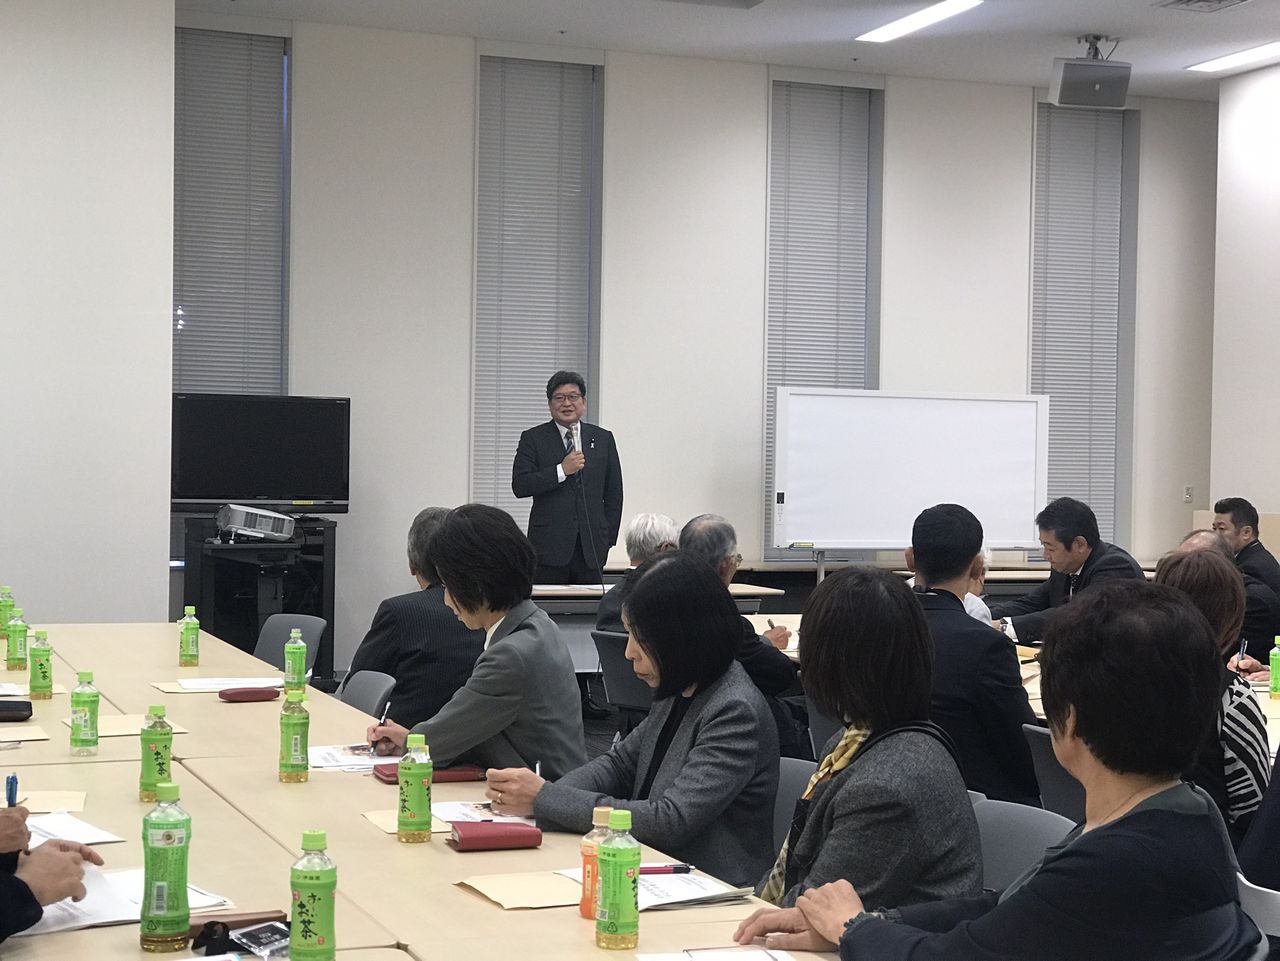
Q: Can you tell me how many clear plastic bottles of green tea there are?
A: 13